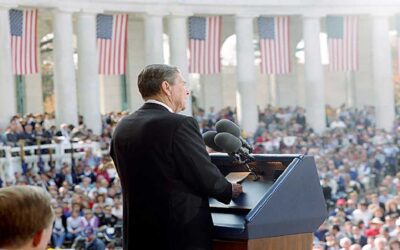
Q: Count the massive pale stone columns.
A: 8